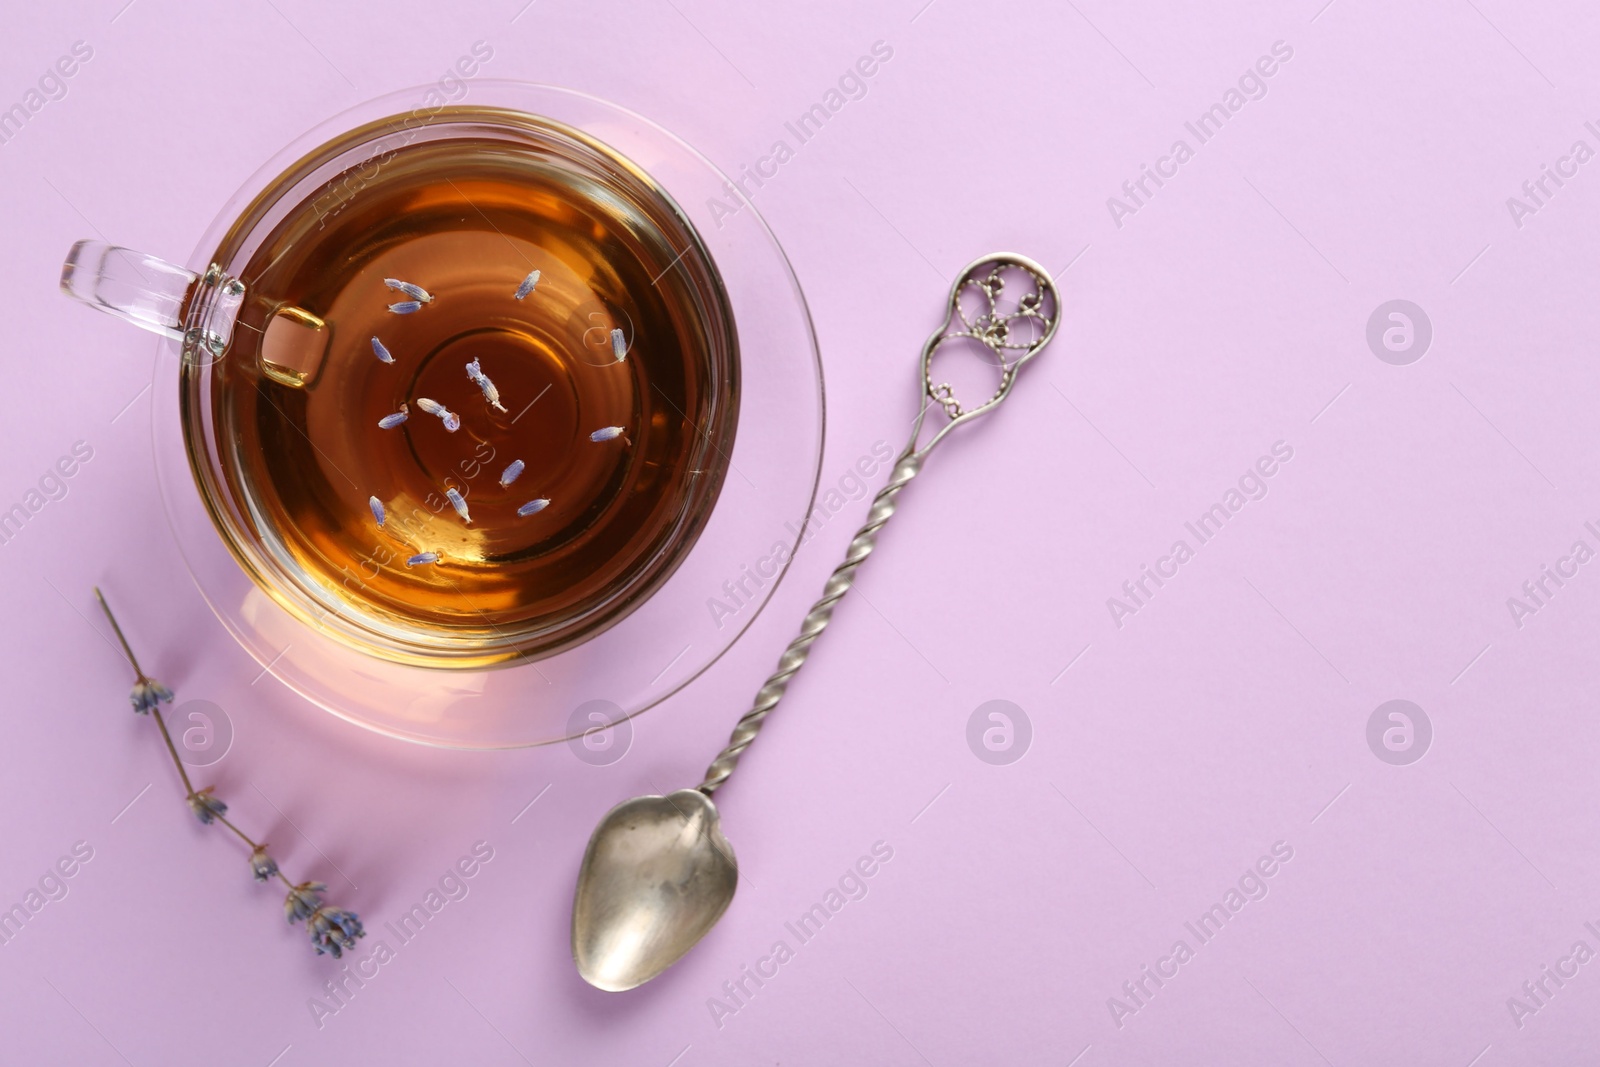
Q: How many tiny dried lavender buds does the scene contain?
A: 14